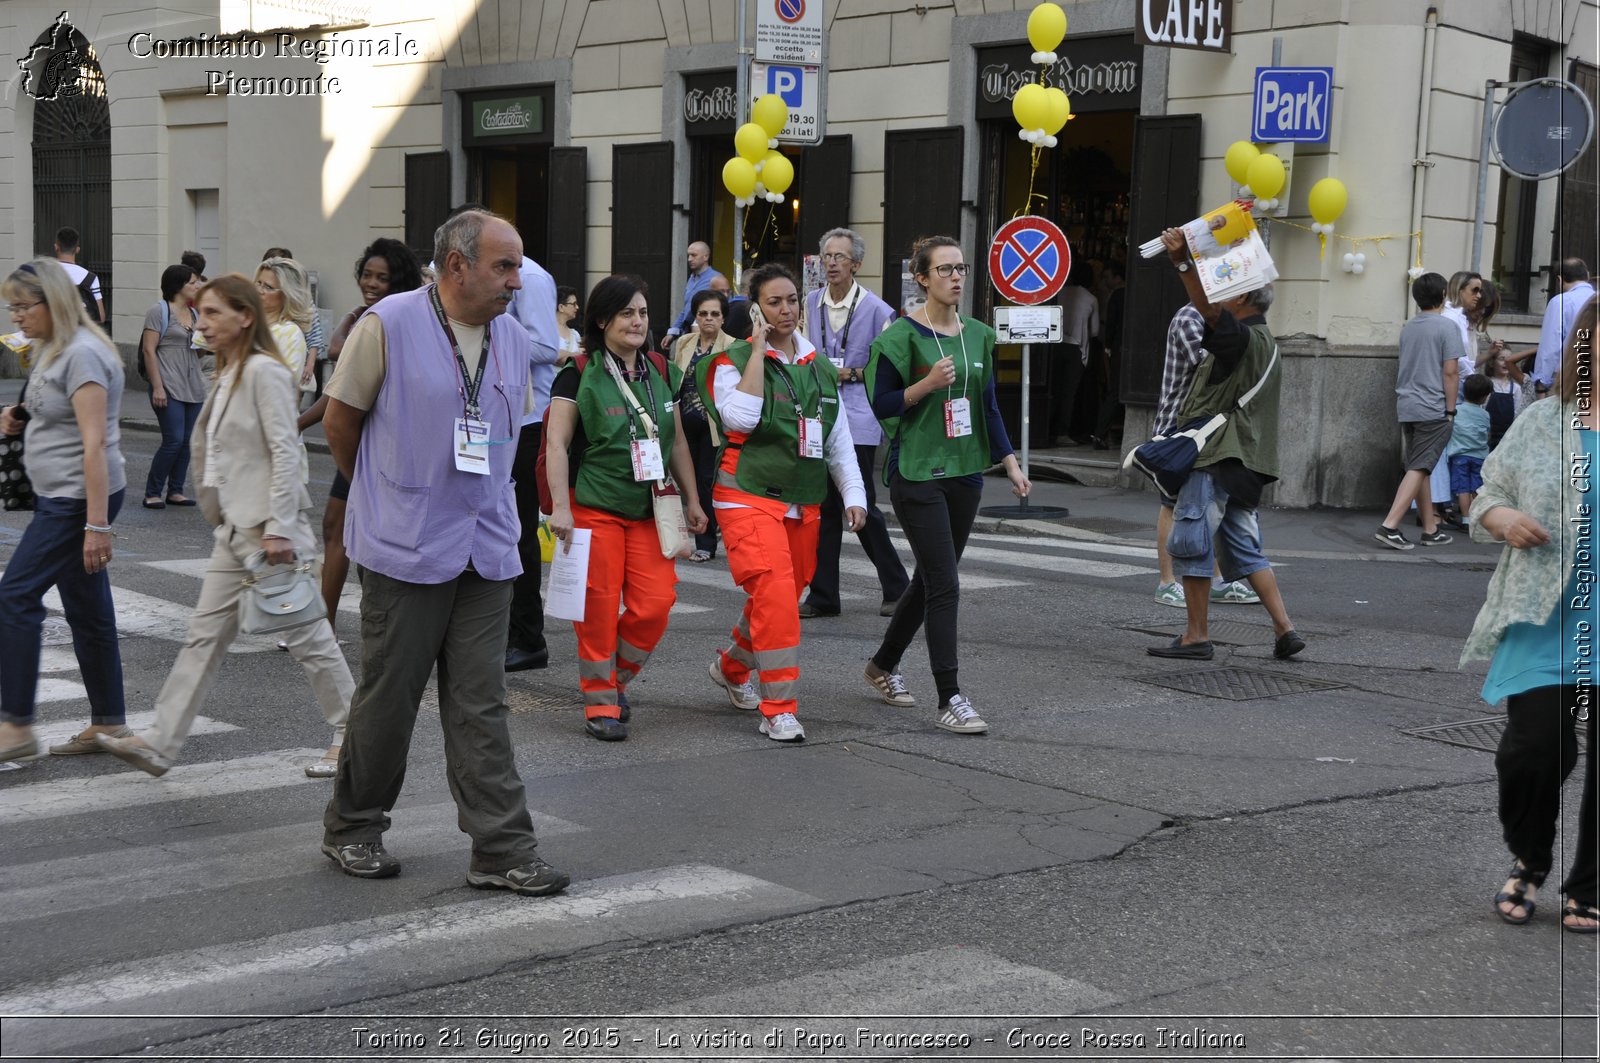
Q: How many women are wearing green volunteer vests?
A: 3